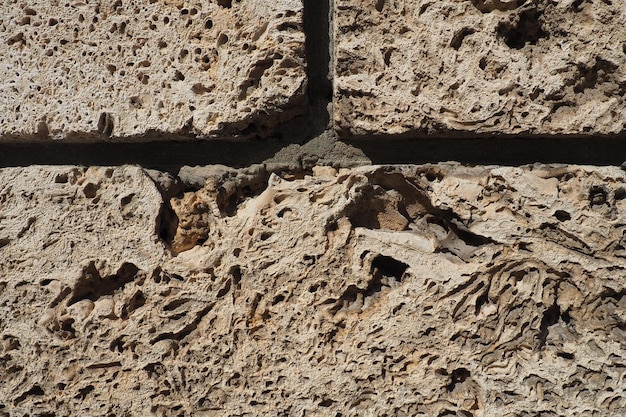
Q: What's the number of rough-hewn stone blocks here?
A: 3